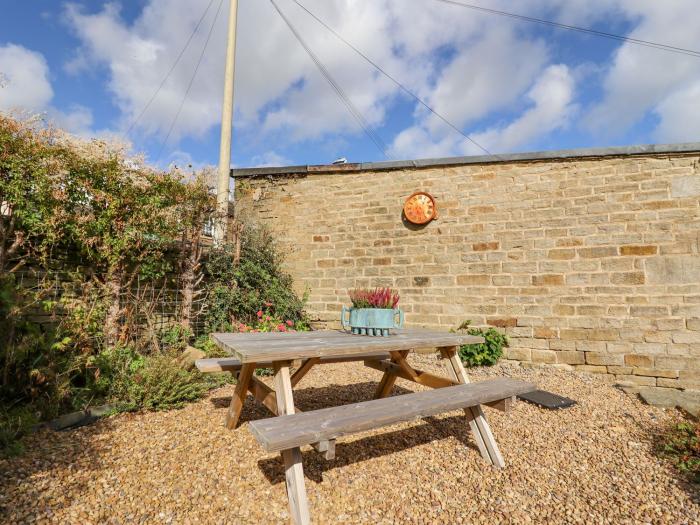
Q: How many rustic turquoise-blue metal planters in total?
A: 1